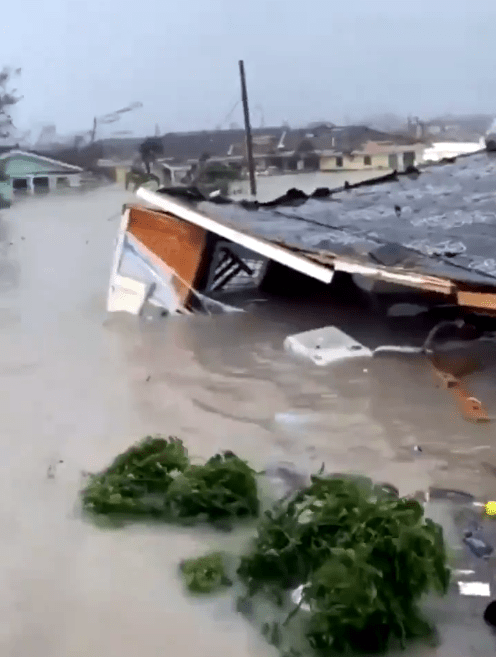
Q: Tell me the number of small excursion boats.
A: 0